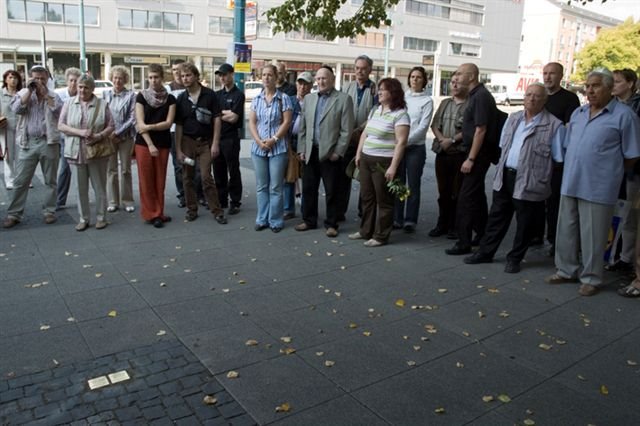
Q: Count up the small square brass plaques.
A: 2